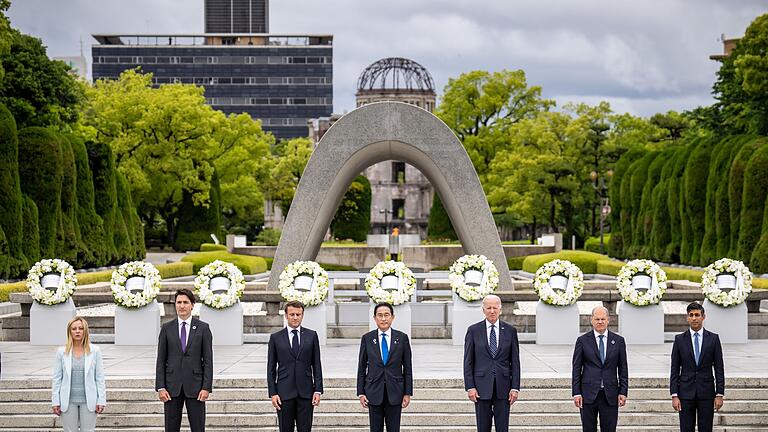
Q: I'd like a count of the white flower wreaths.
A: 9